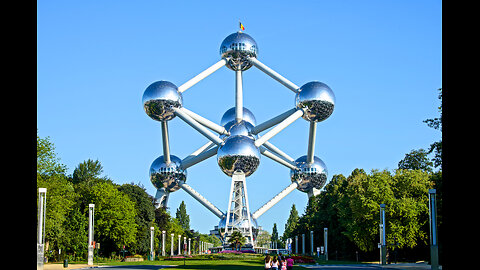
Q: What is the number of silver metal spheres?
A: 9